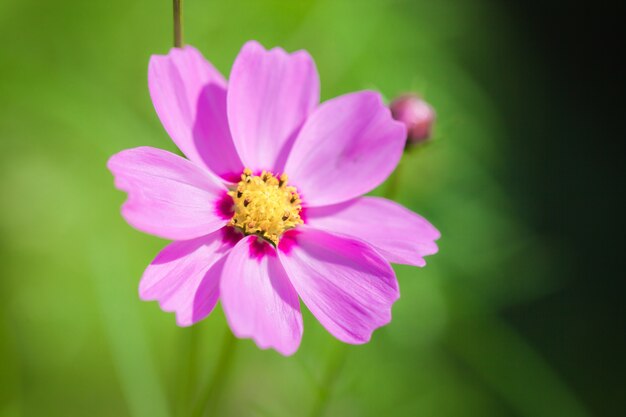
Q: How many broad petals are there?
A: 8